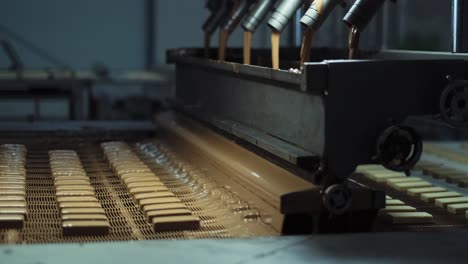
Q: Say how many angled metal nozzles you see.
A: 6